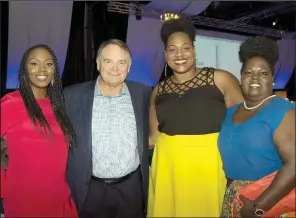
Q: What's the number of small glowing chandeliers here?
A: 1